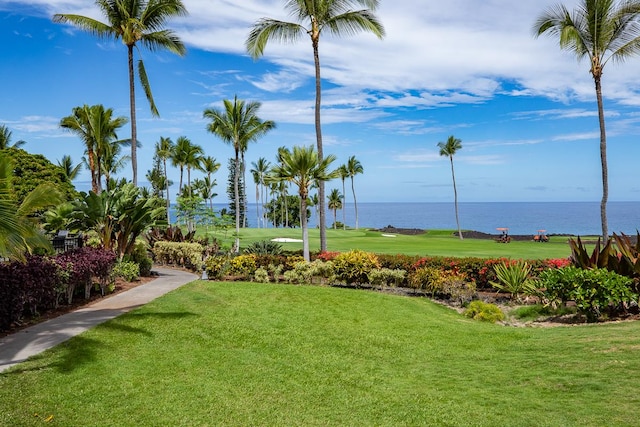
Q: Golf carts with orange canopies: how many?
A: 2